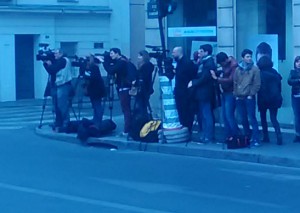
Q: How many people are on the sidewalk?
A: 11